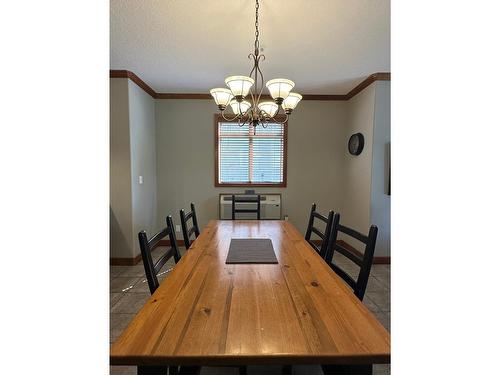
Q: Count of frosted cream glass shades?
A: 6